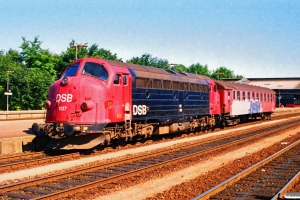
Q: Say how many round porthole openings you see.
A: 4